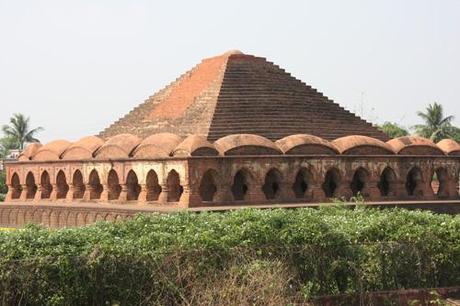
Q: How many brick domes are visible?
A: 11